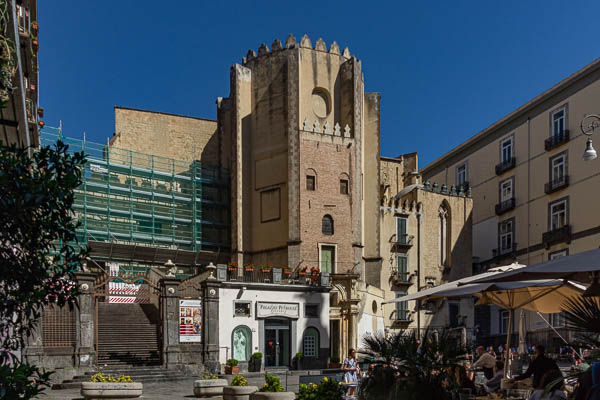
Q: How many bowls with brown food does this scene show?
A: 0